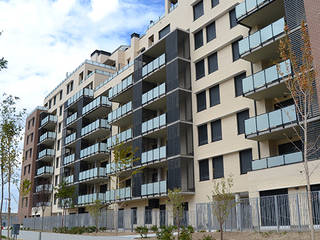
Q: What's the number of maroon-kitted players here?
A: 0